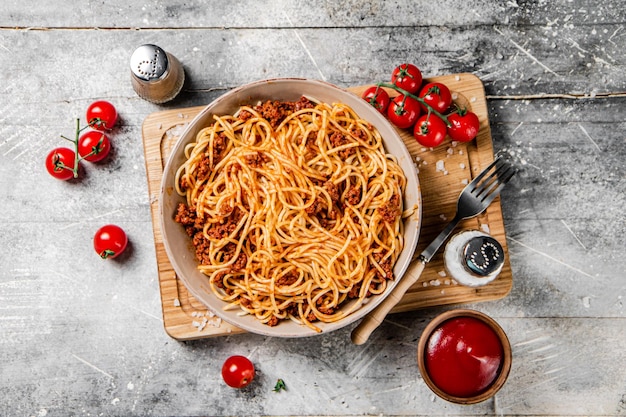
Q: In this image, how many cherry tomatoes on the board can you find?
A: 6